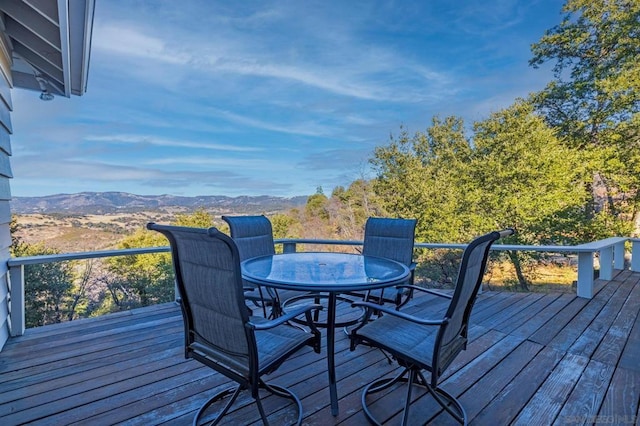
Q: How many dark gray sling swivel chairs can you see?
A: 4